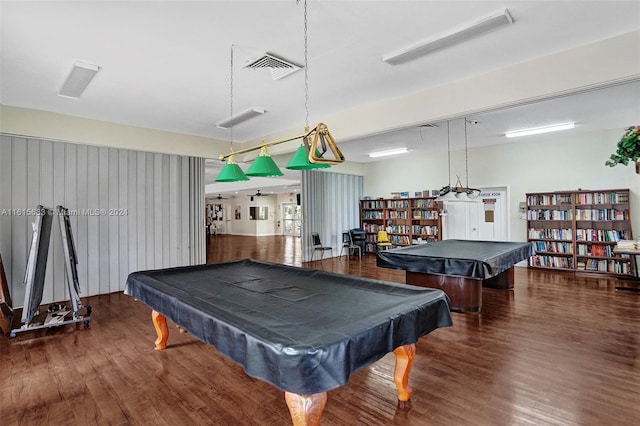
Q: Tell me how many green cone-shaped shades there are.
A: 3